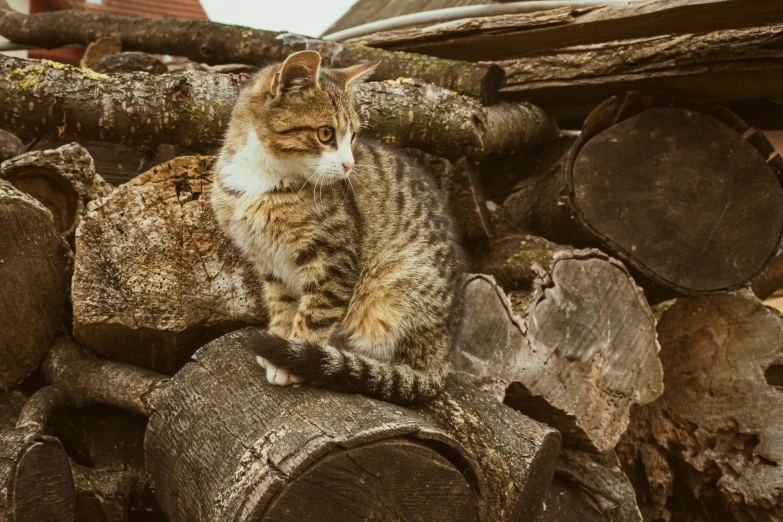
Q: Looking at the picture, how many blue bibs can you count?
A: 0